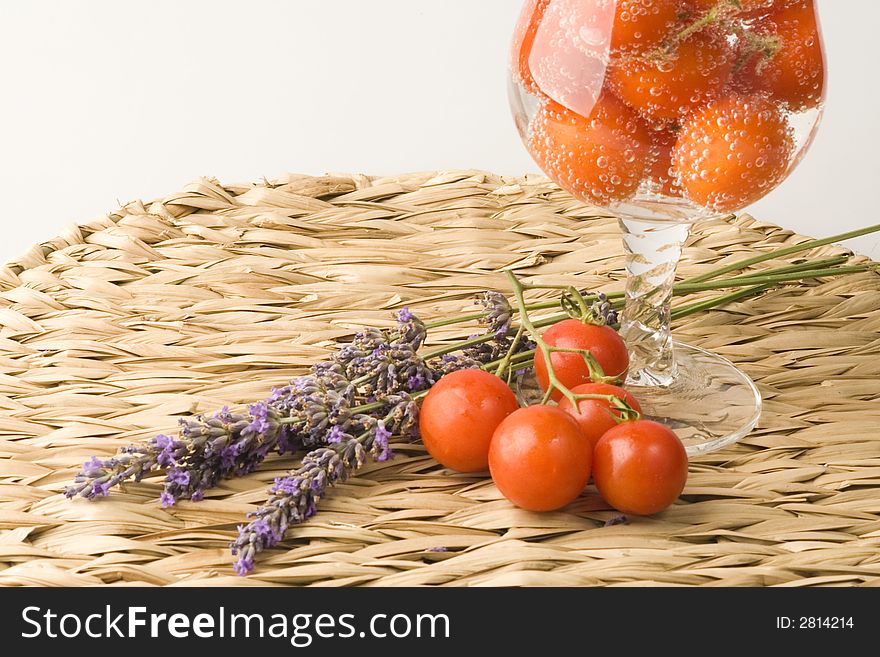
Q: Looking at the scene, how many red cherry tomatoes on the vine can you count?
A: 5